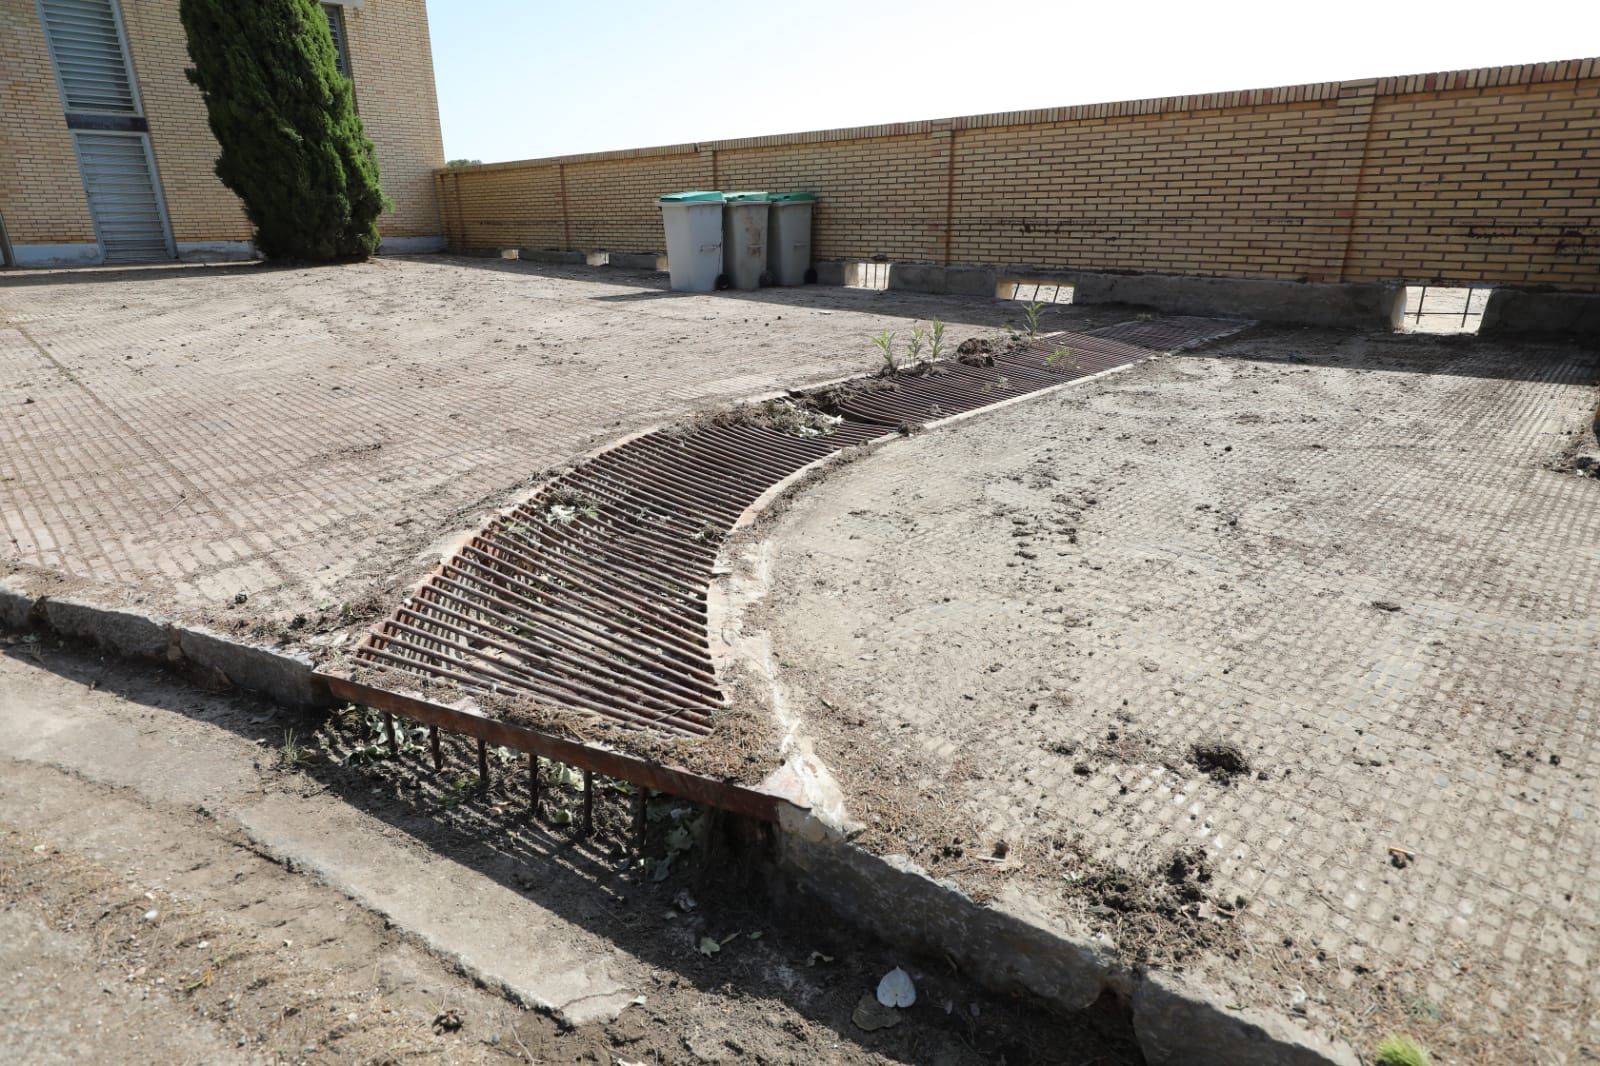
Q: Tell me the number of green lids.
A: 3